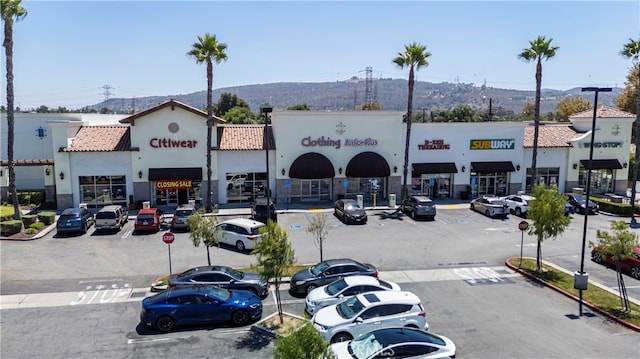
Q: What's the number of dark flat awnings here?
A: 4